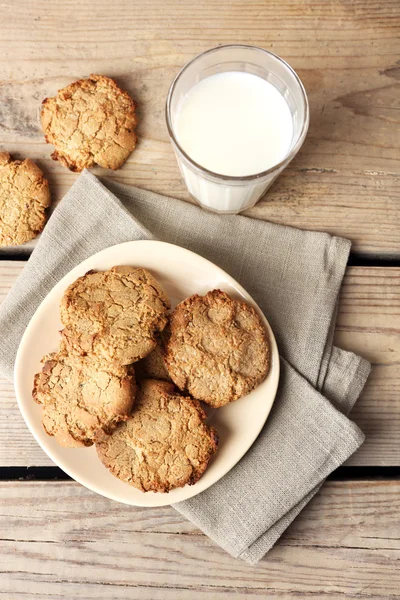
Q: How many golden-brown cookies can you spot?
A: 7